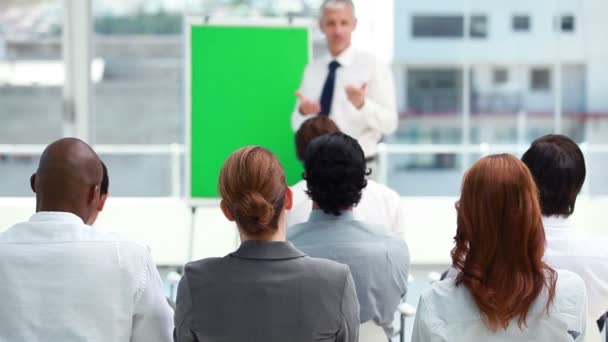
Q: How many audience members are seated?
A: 7